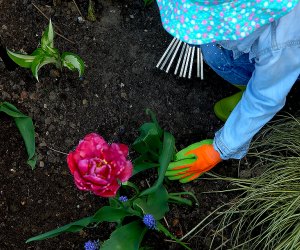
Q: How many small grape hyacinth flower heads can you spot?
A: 3